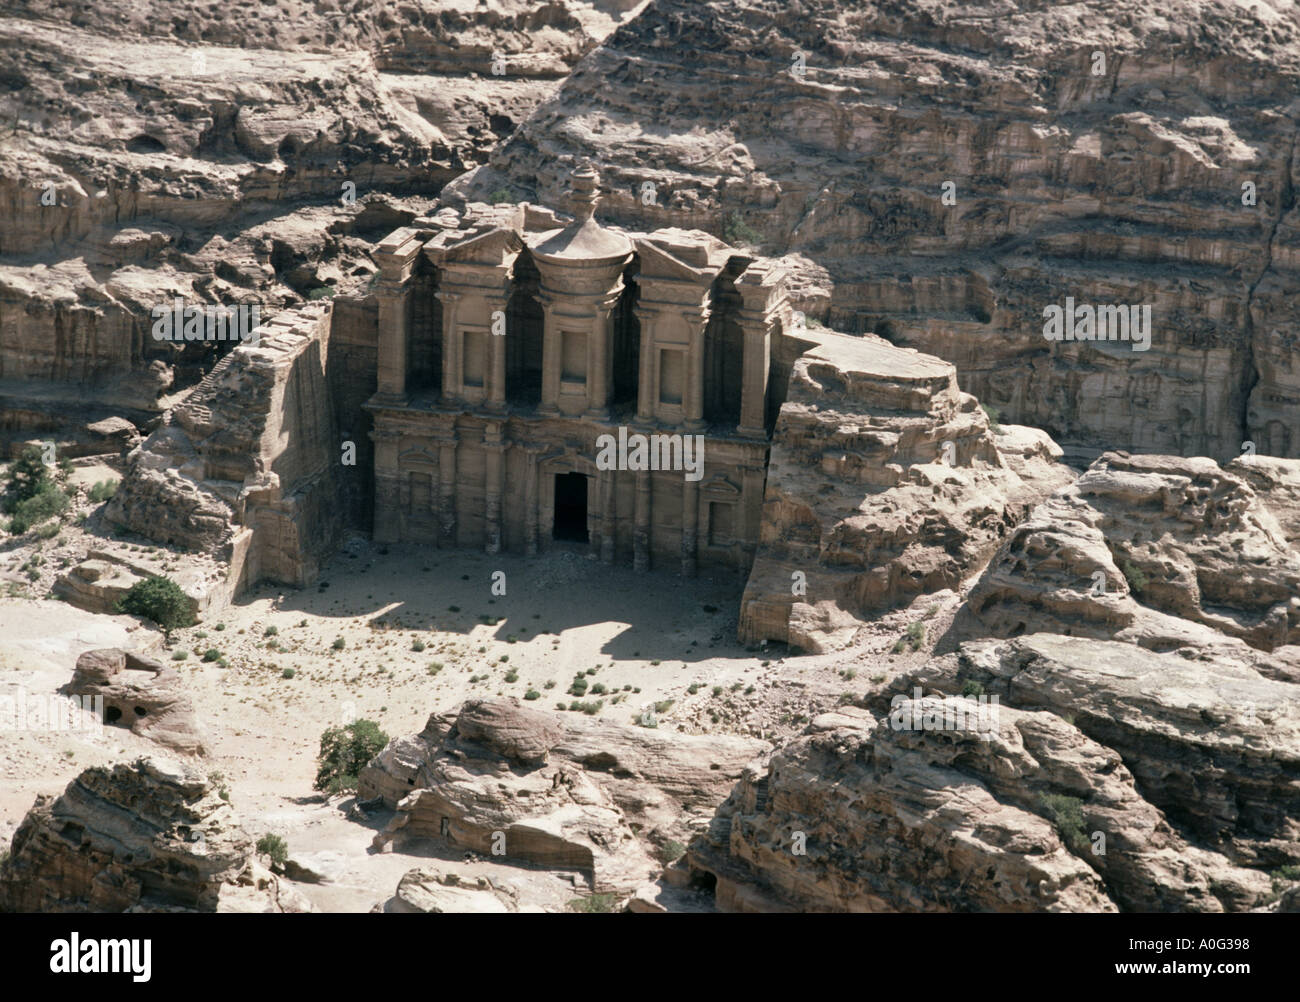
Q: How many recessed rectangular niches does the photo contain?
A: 5